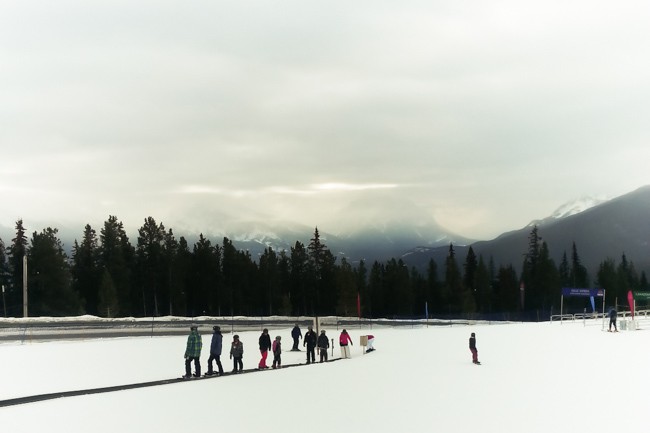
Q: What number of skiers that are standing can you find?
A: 11